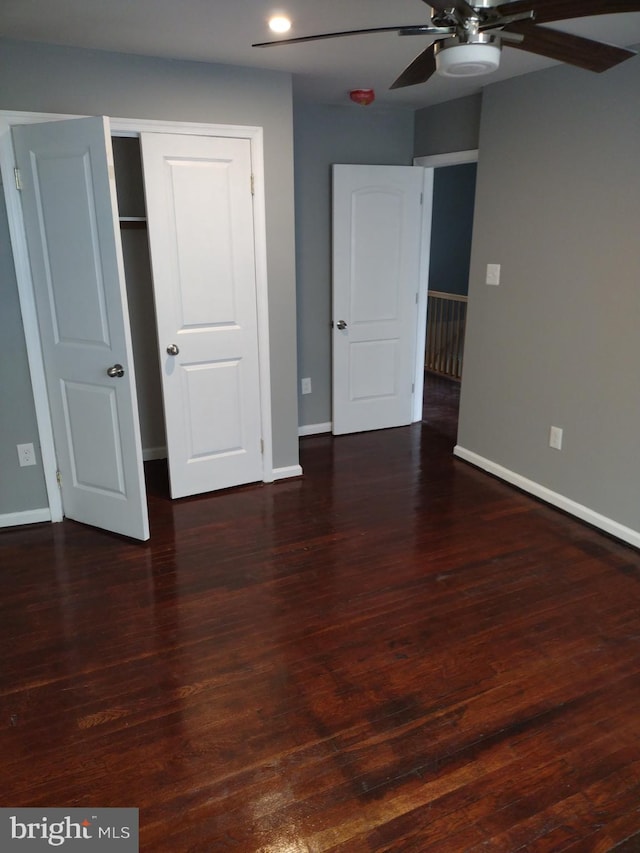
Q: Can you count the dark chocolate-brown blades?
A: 5